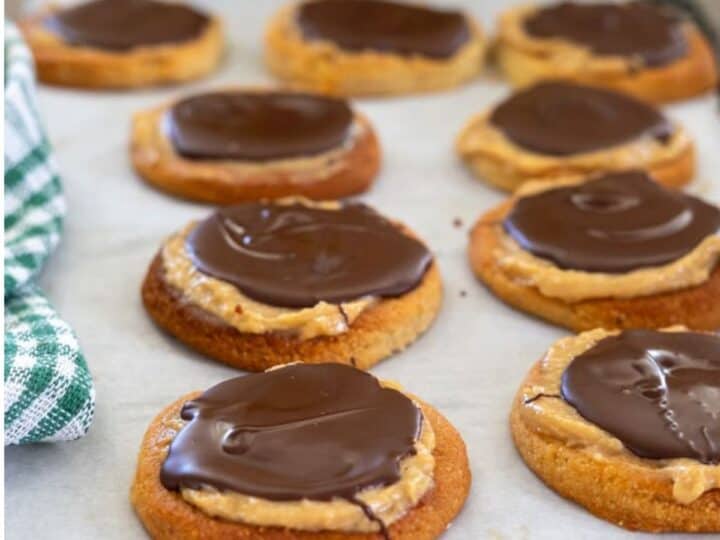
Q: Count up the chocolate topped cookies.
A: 9